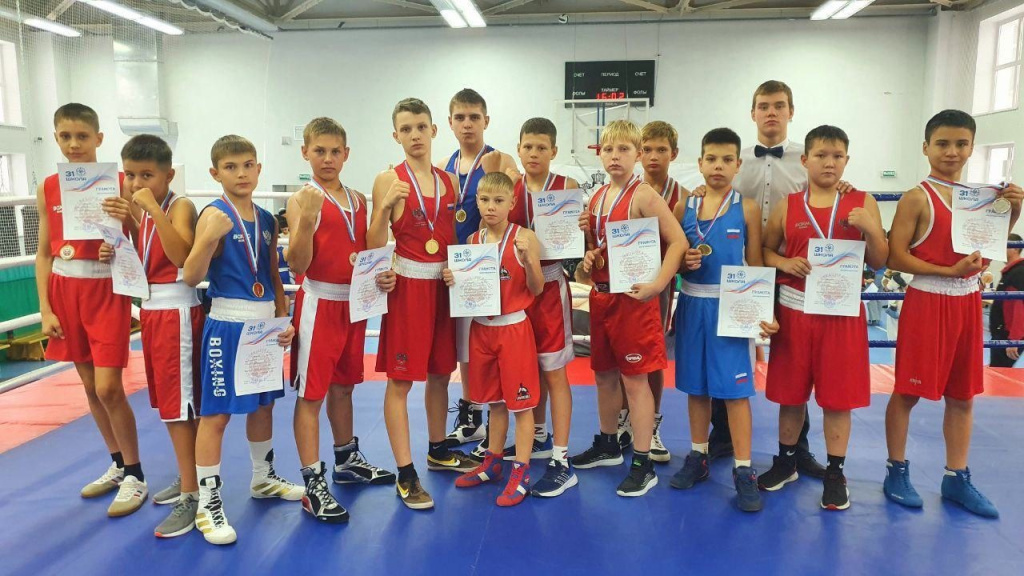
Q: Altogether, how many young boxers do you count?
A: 13